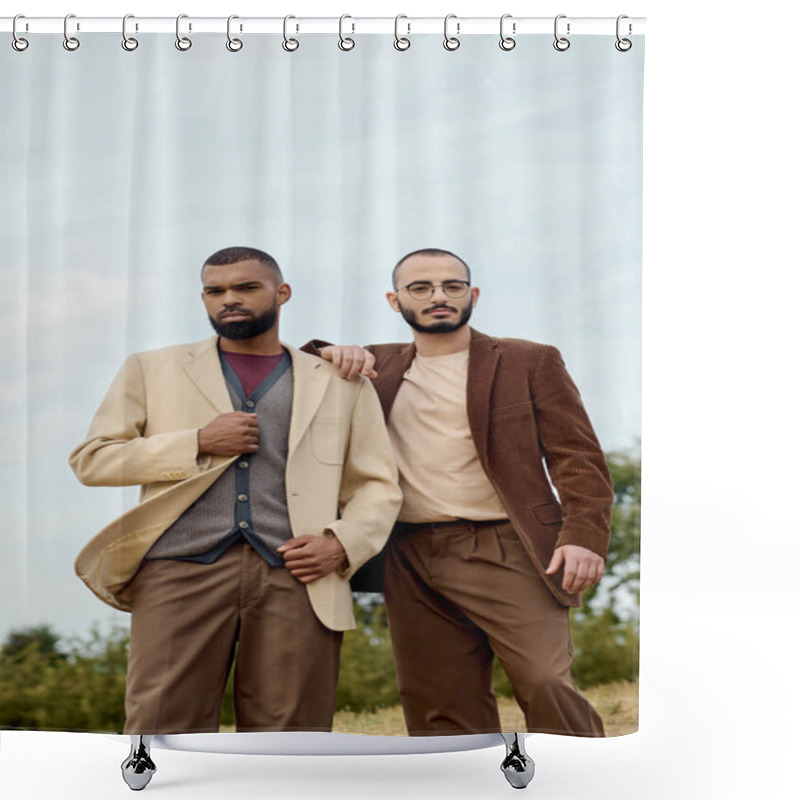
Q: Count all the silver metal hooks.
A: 12